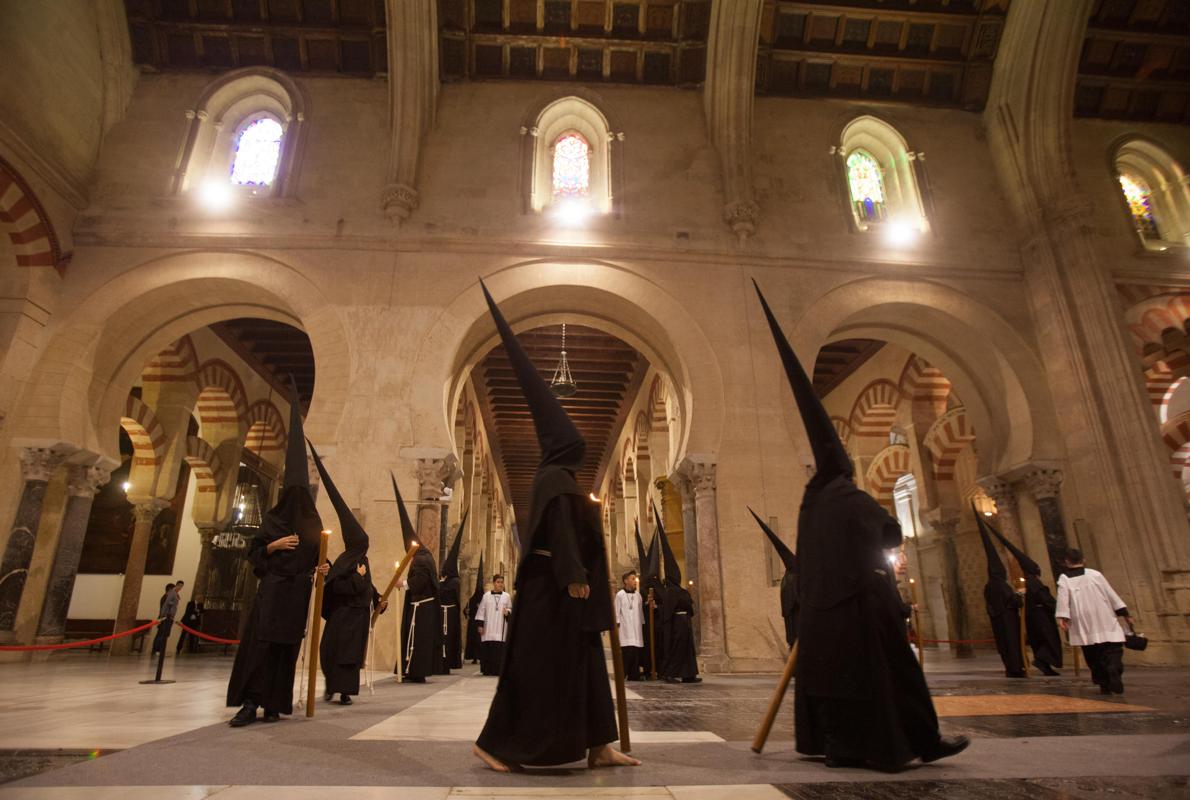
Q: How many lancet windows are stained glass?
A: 4